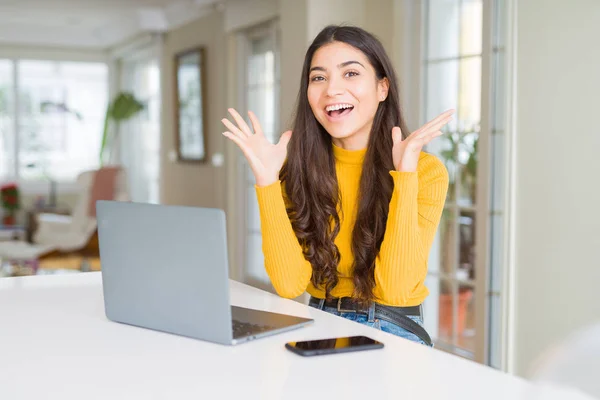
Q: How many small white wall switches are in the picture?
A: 2